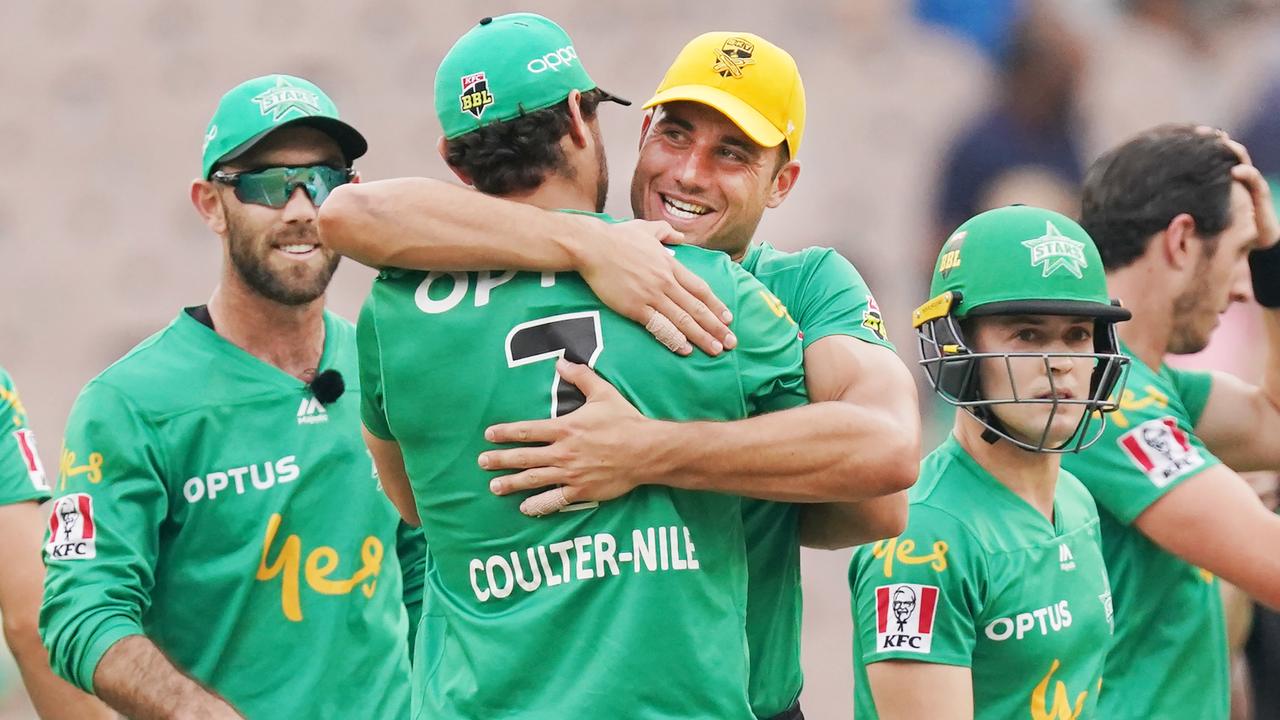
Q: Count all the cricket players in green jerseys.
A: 6